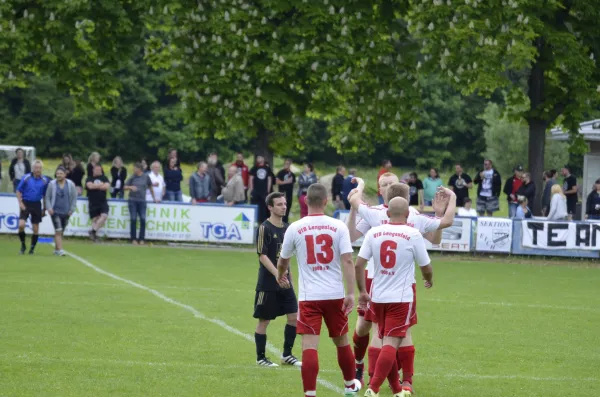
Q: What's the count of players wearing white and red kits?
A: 4